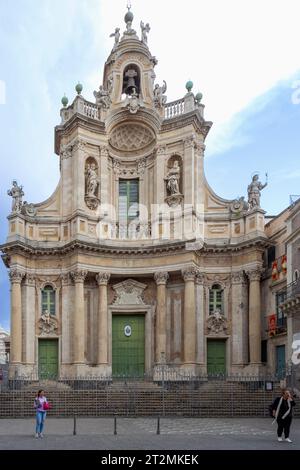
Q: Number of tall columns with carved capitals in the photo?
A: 6